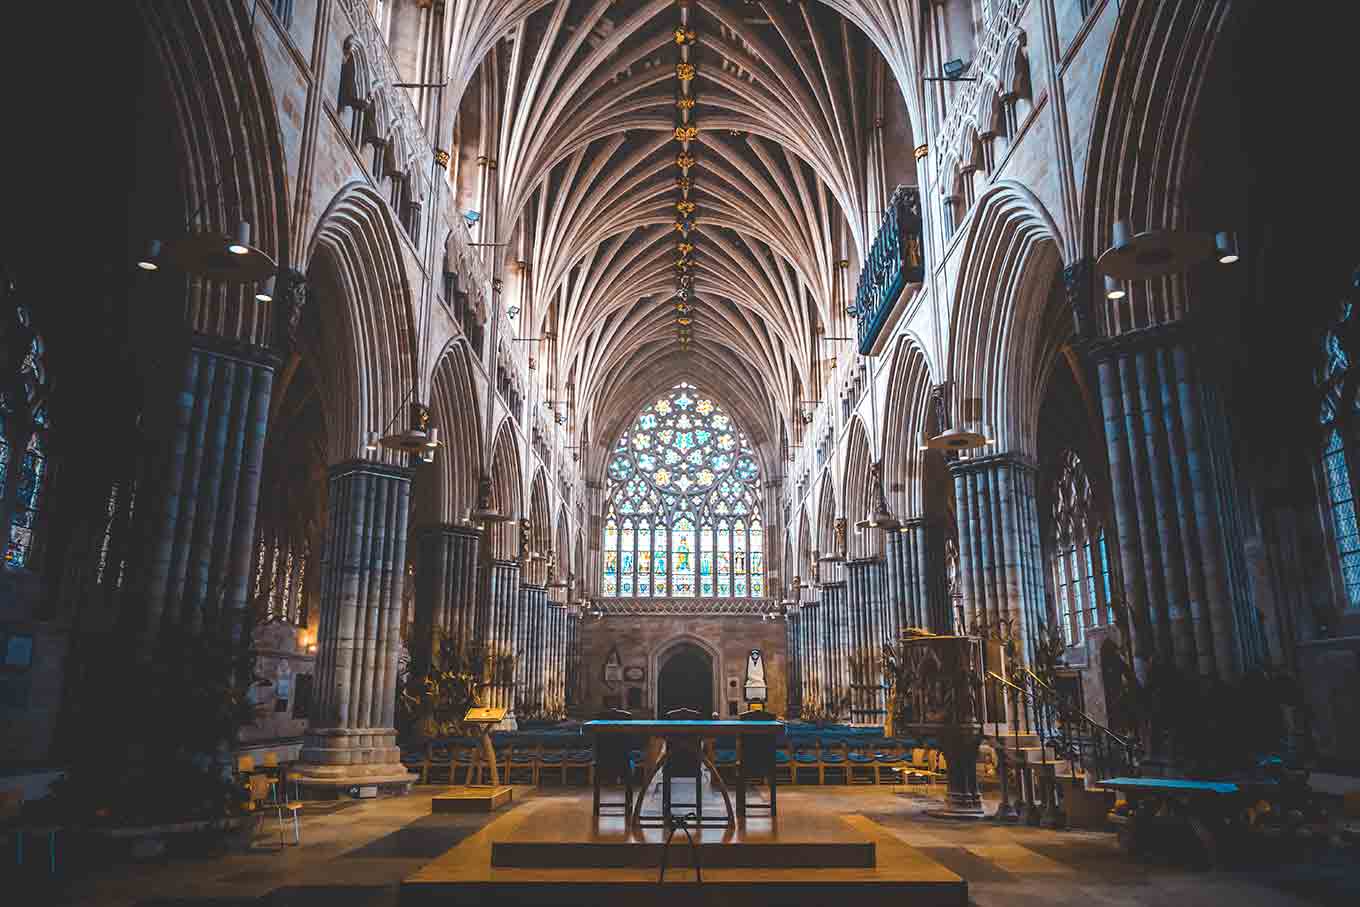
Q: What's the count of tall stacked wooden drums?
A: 0